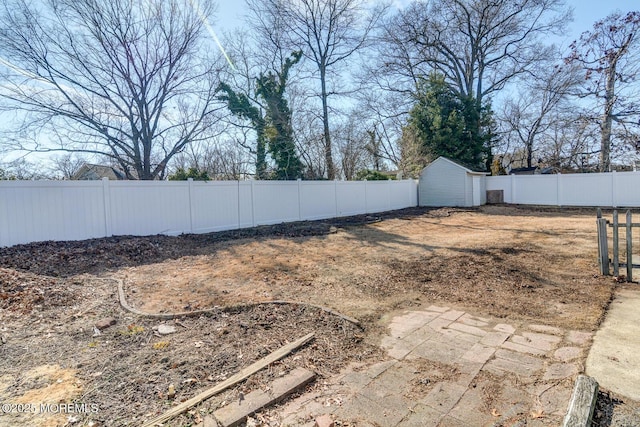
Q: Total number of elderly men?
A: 0